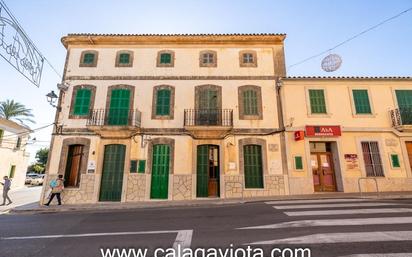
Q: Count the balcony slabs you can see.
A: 3